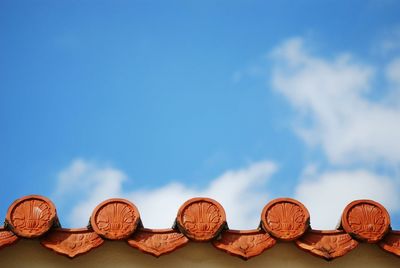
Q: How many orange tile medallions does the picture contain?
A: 5